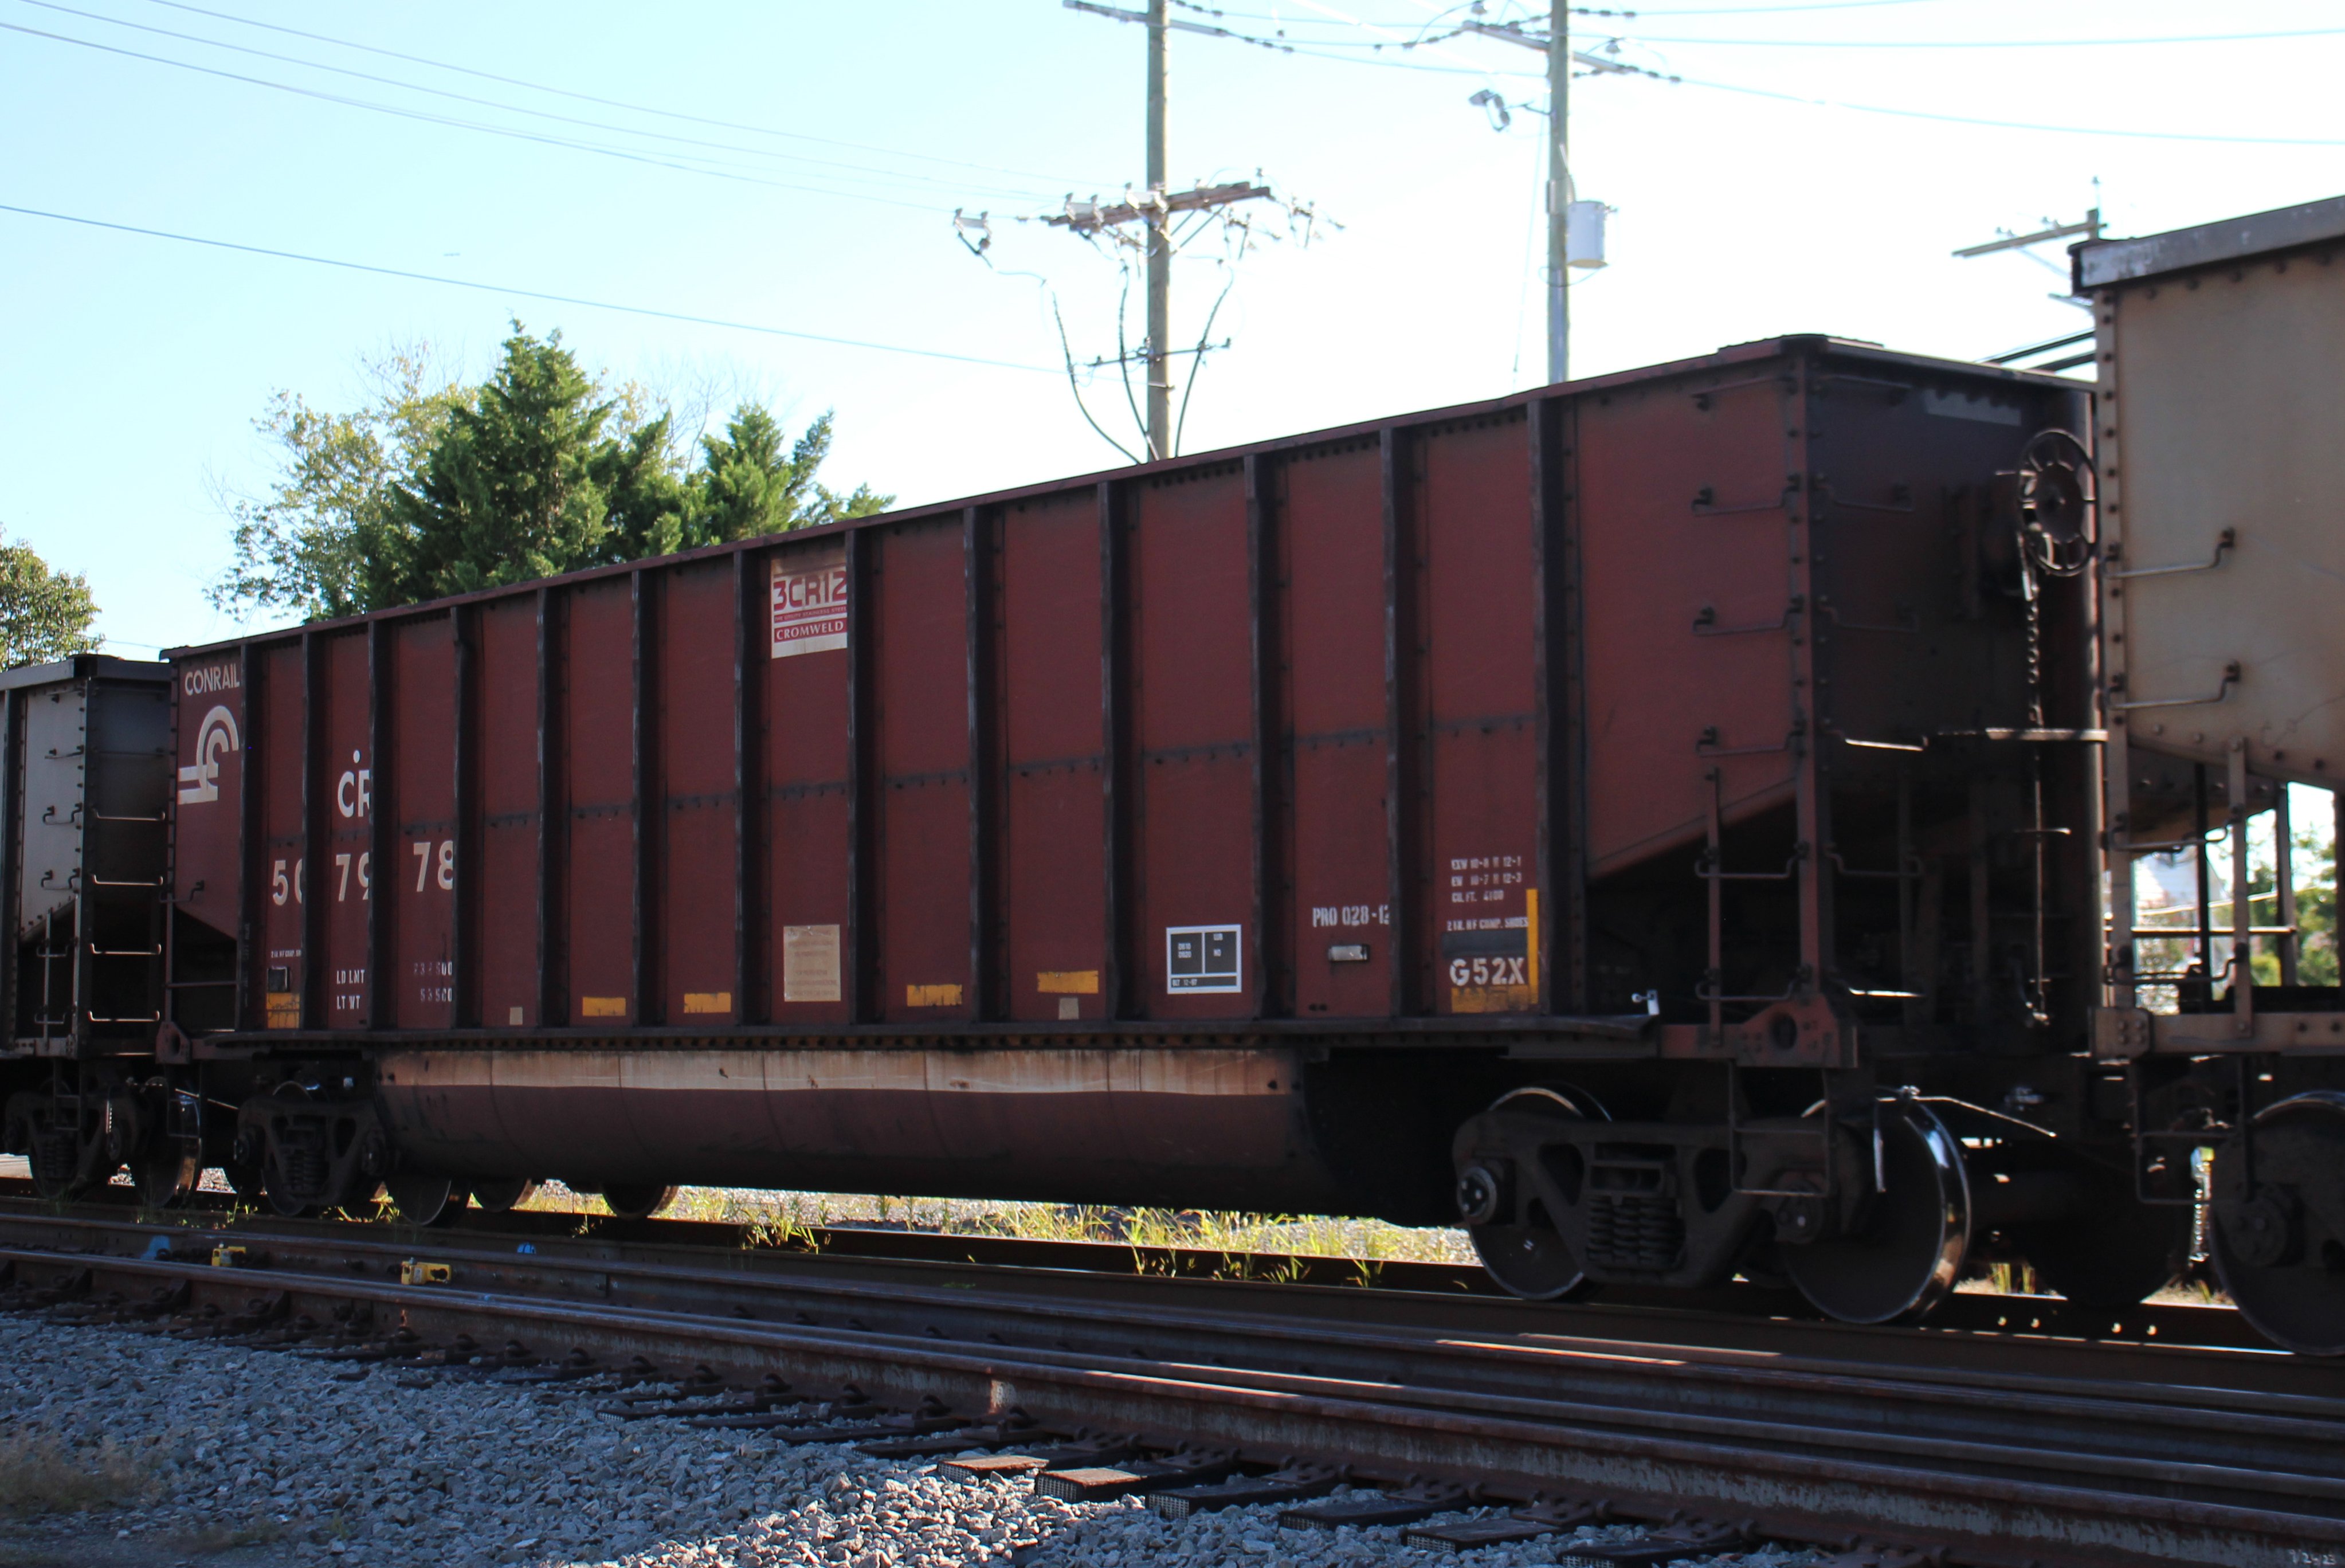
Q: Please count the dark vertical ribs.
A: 13